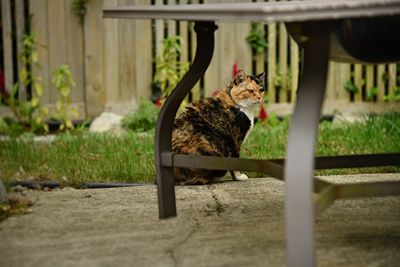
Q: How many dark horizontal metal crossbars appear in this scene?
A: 2